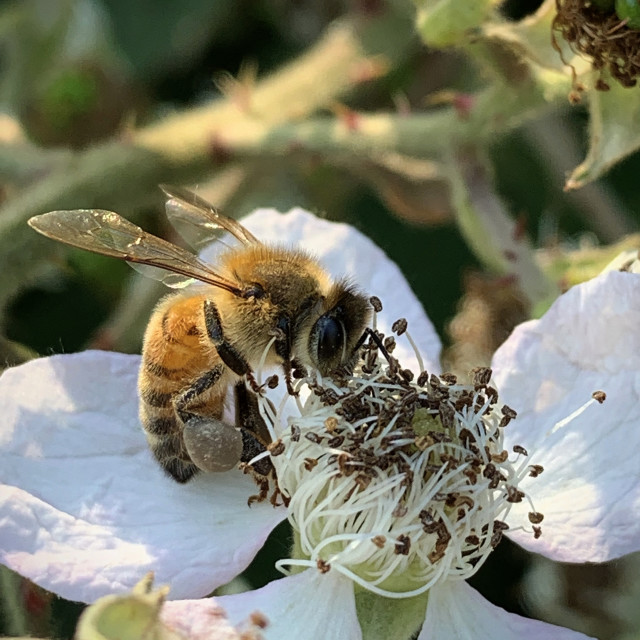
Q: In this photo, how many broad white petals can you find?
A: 5